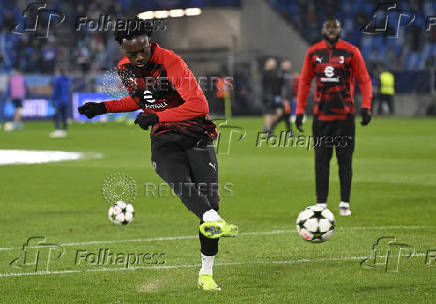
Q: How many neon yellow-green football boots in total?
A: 2